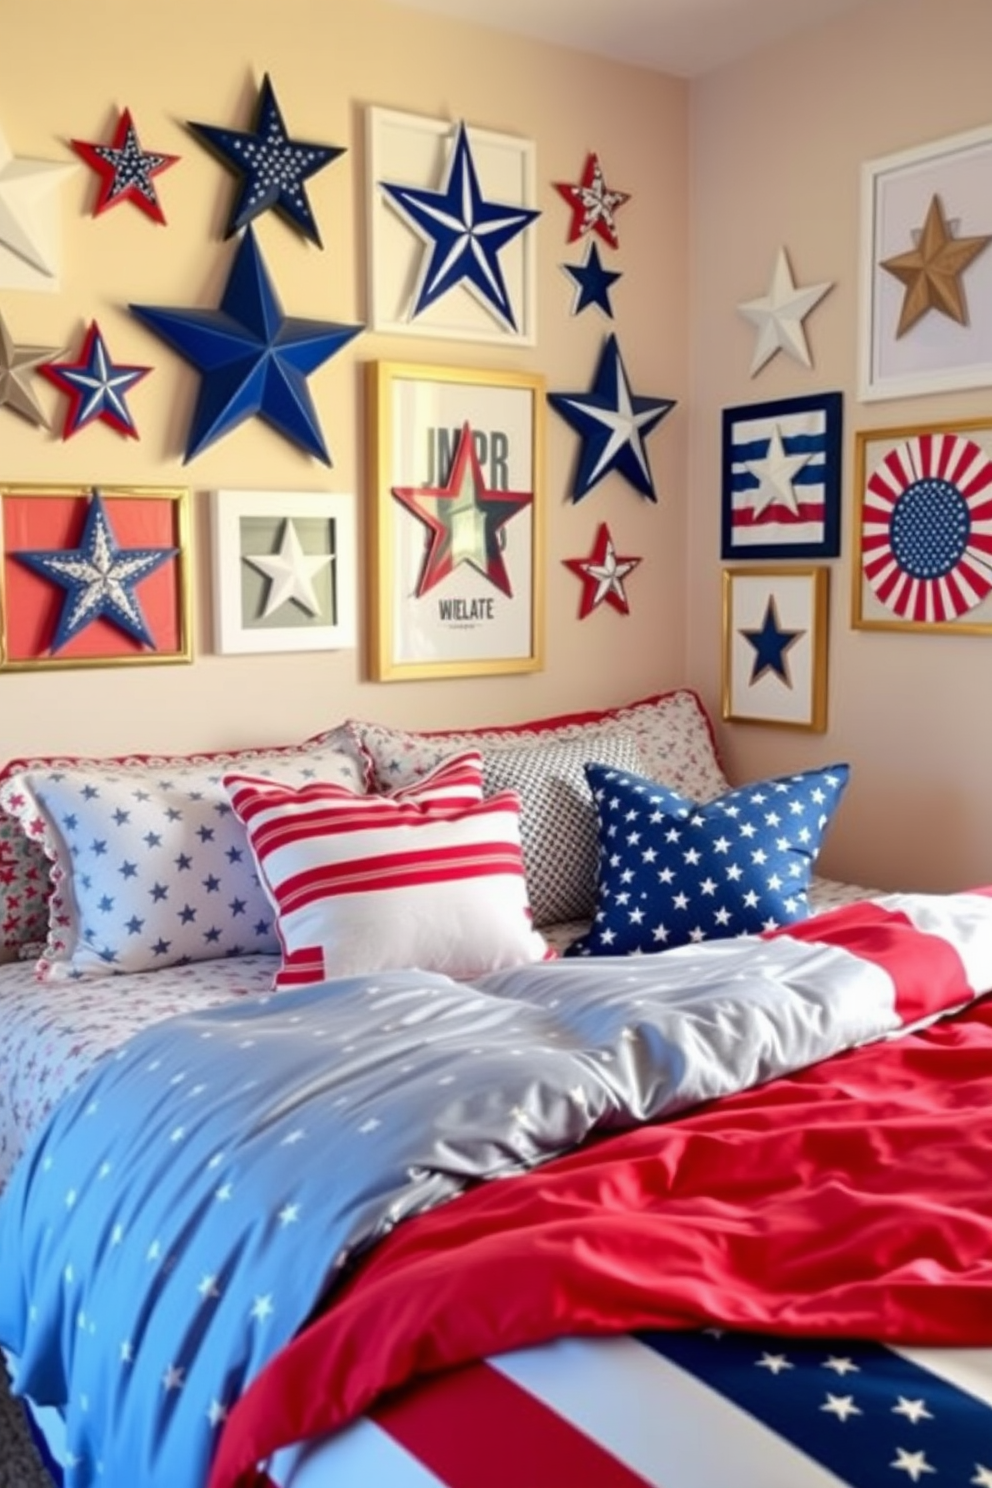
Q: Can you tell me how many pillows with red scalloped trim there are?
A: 2